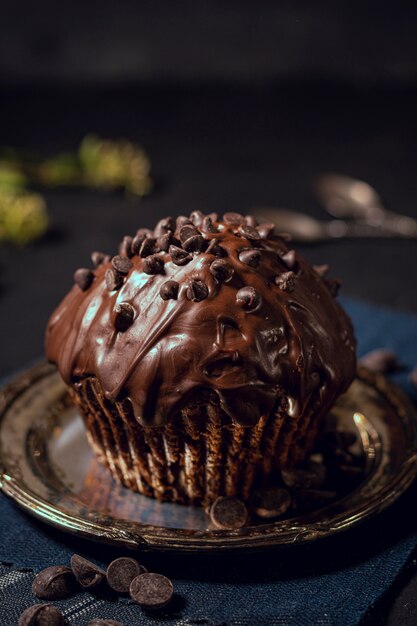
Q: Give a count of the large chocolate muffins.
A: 1